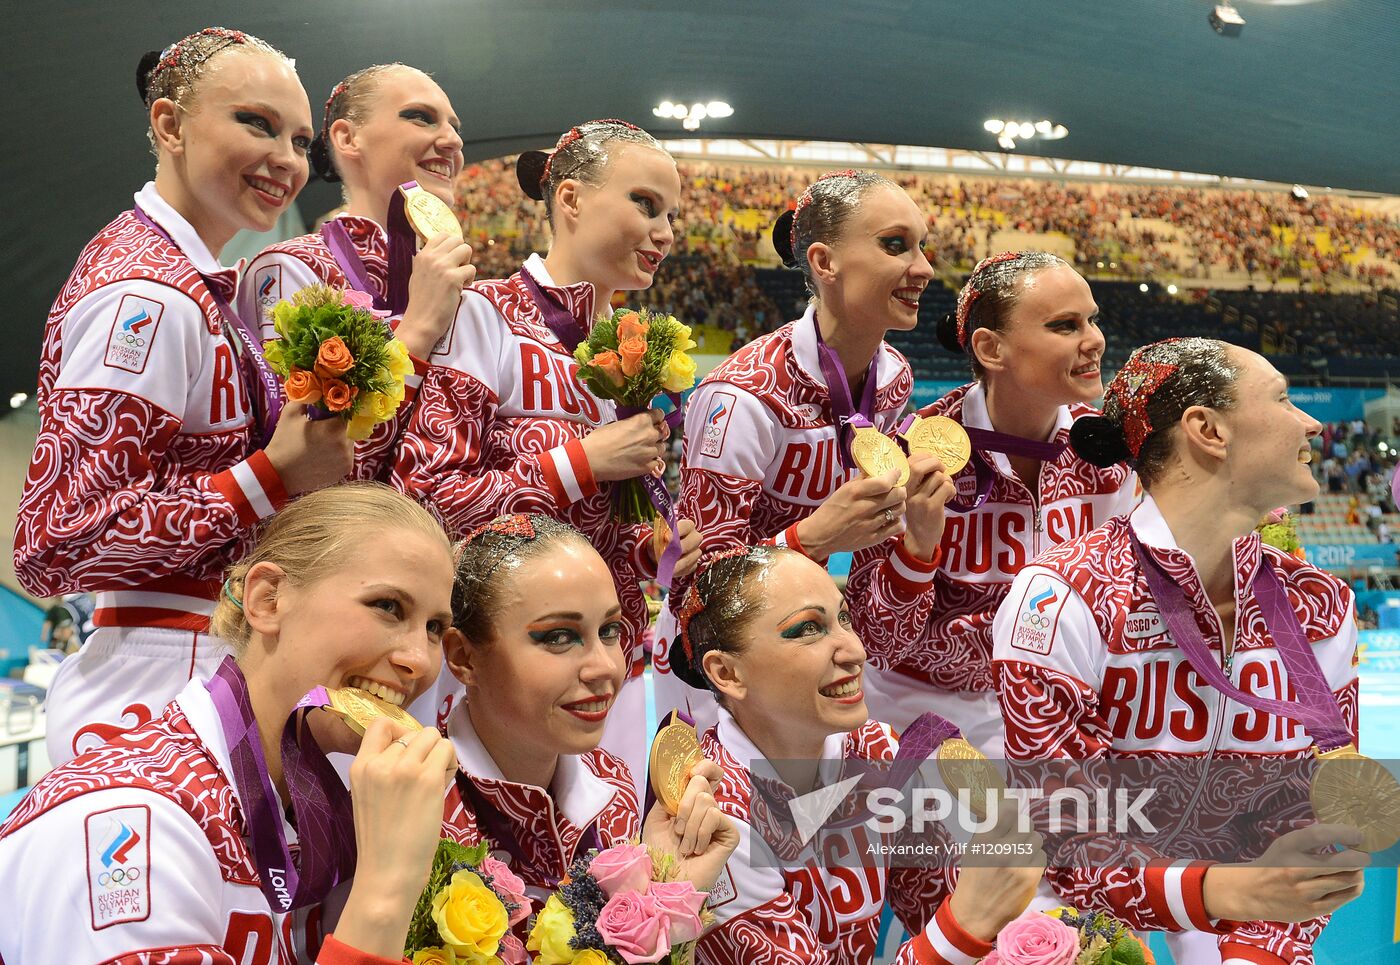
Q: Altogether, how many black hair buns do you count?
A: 7